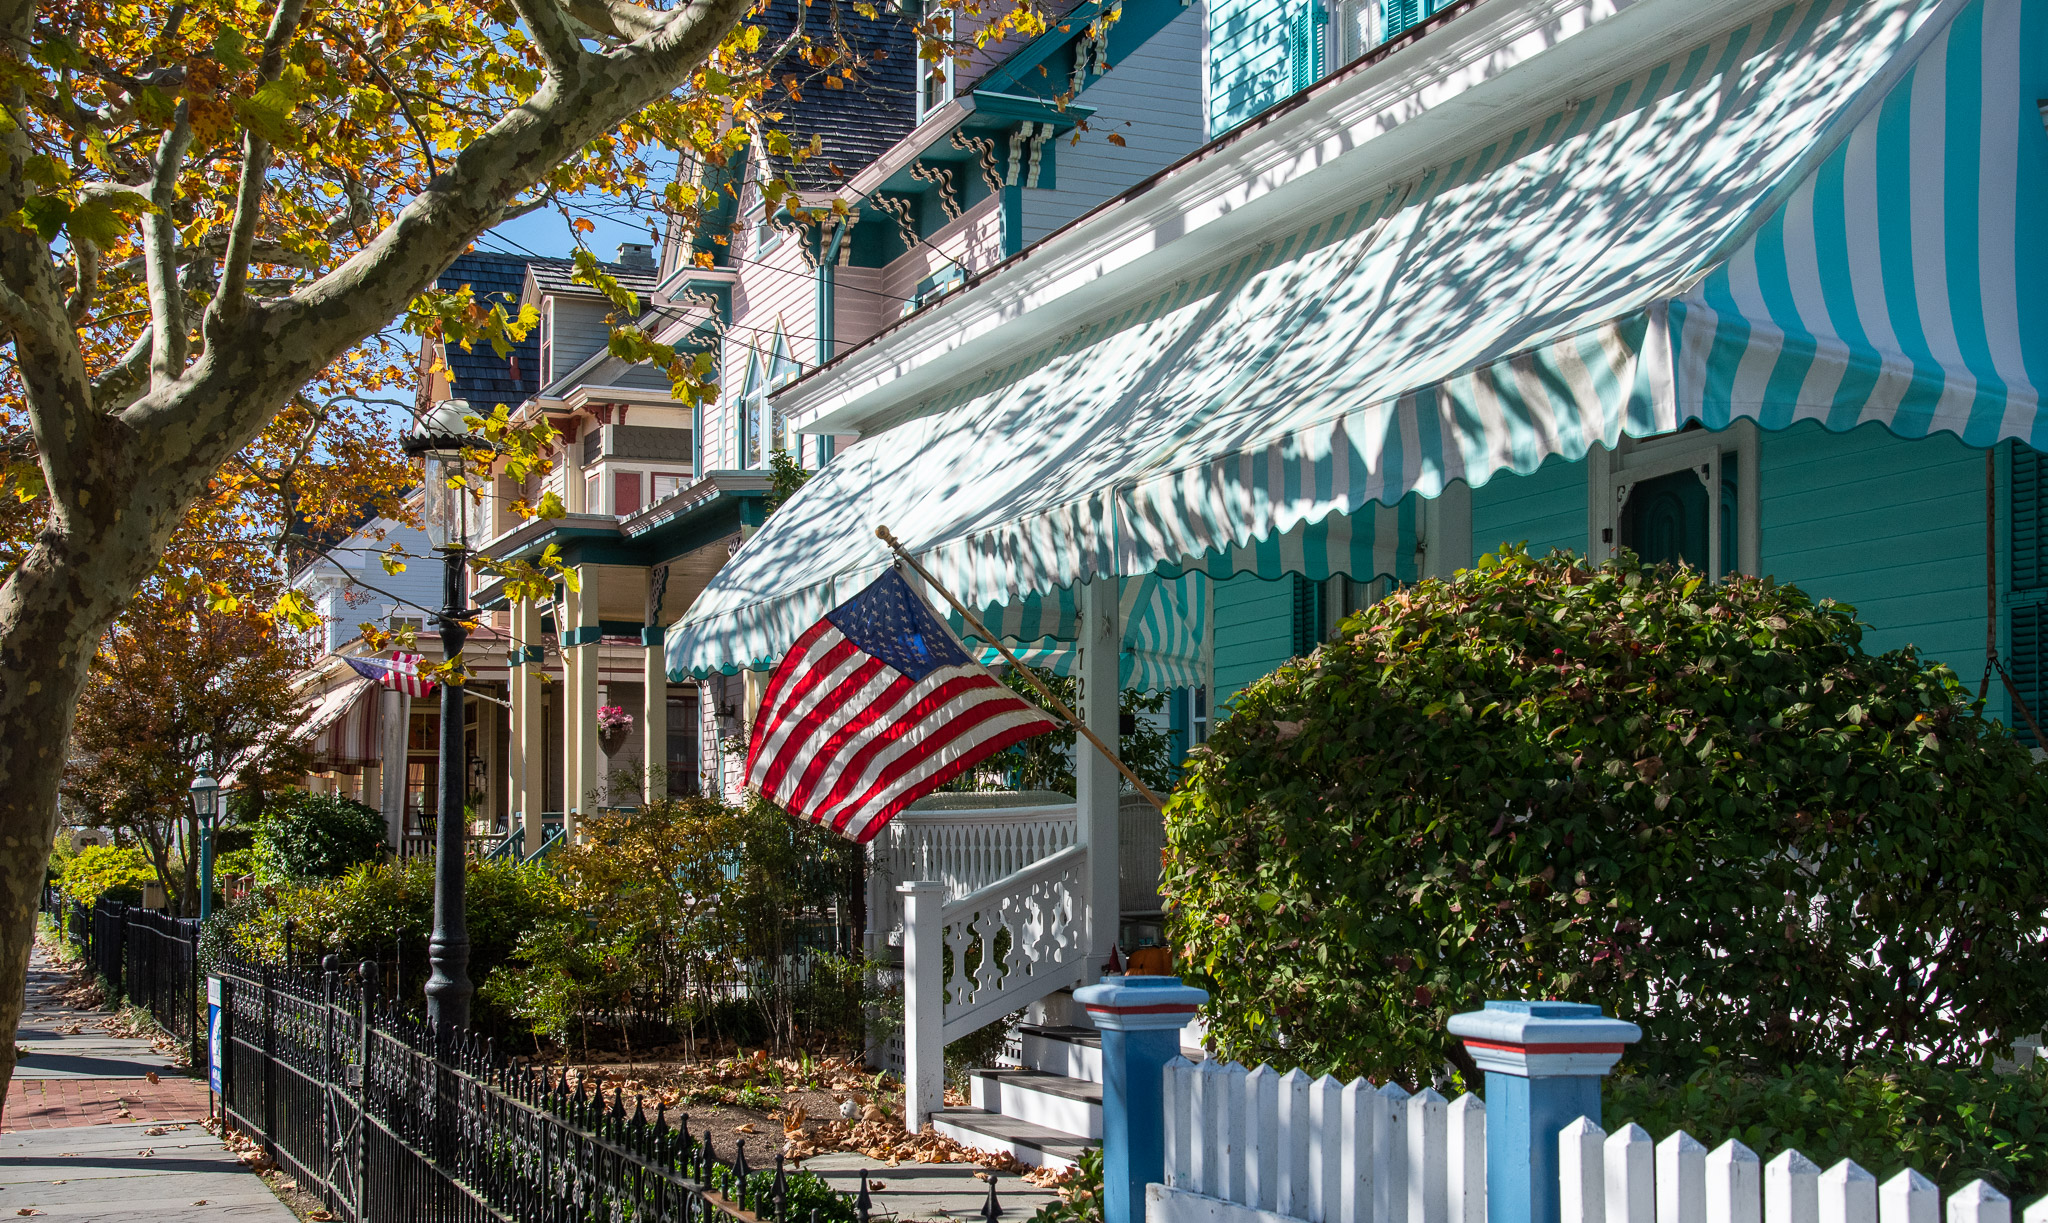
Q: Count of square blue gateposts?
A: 2